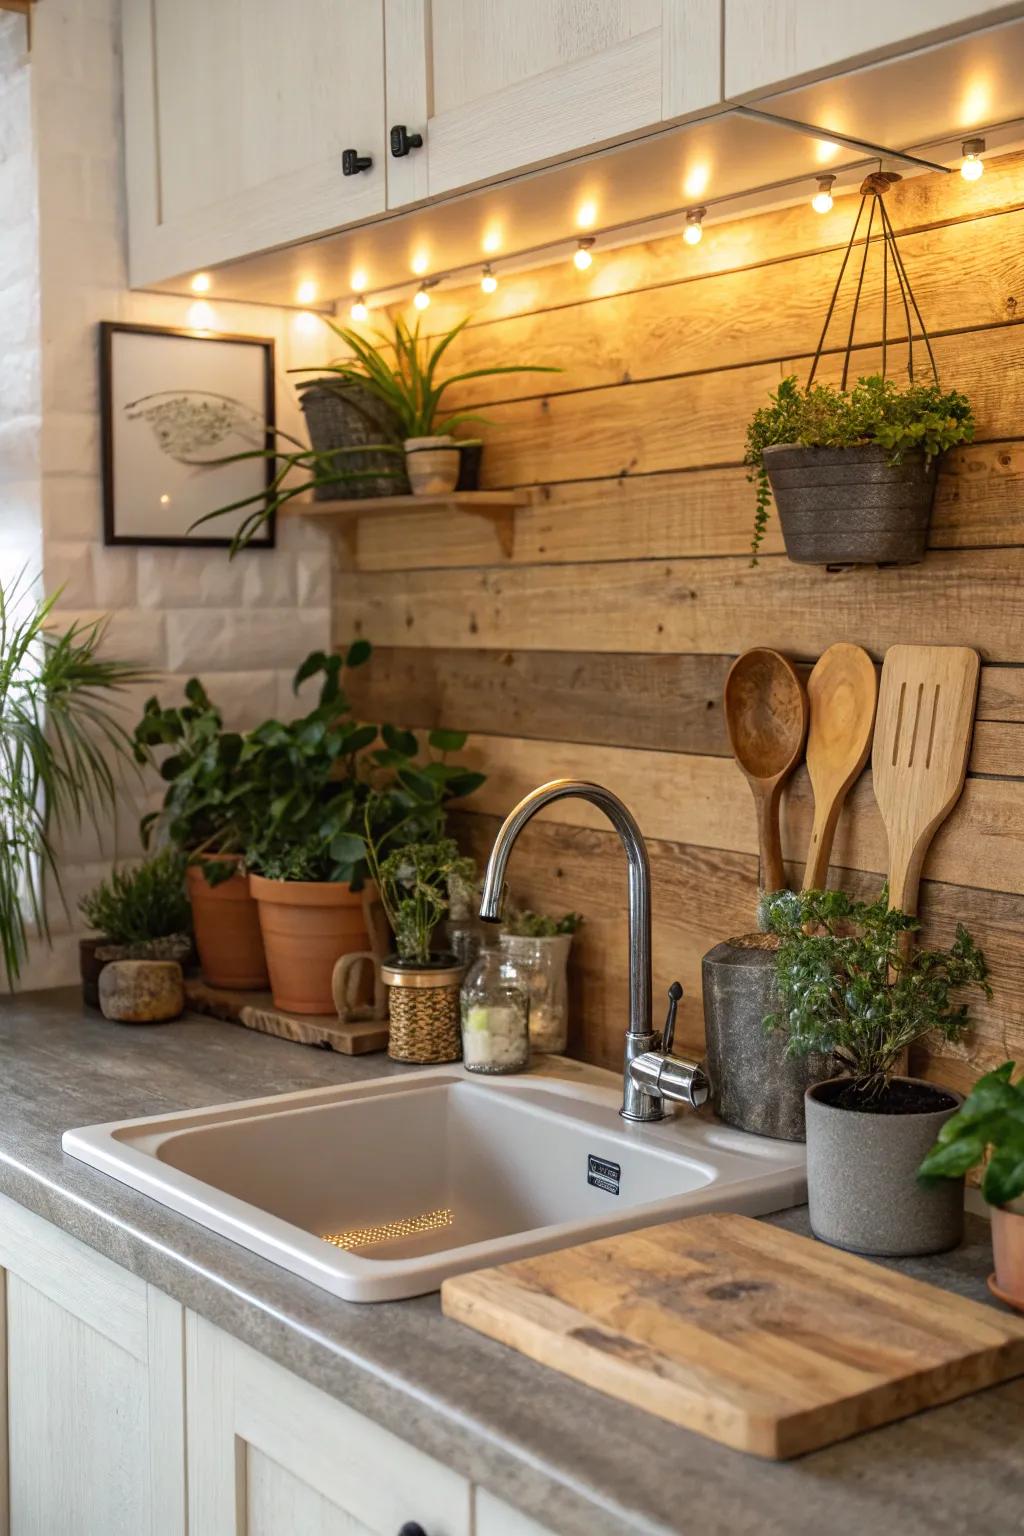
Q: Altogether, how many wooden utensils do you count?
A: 3